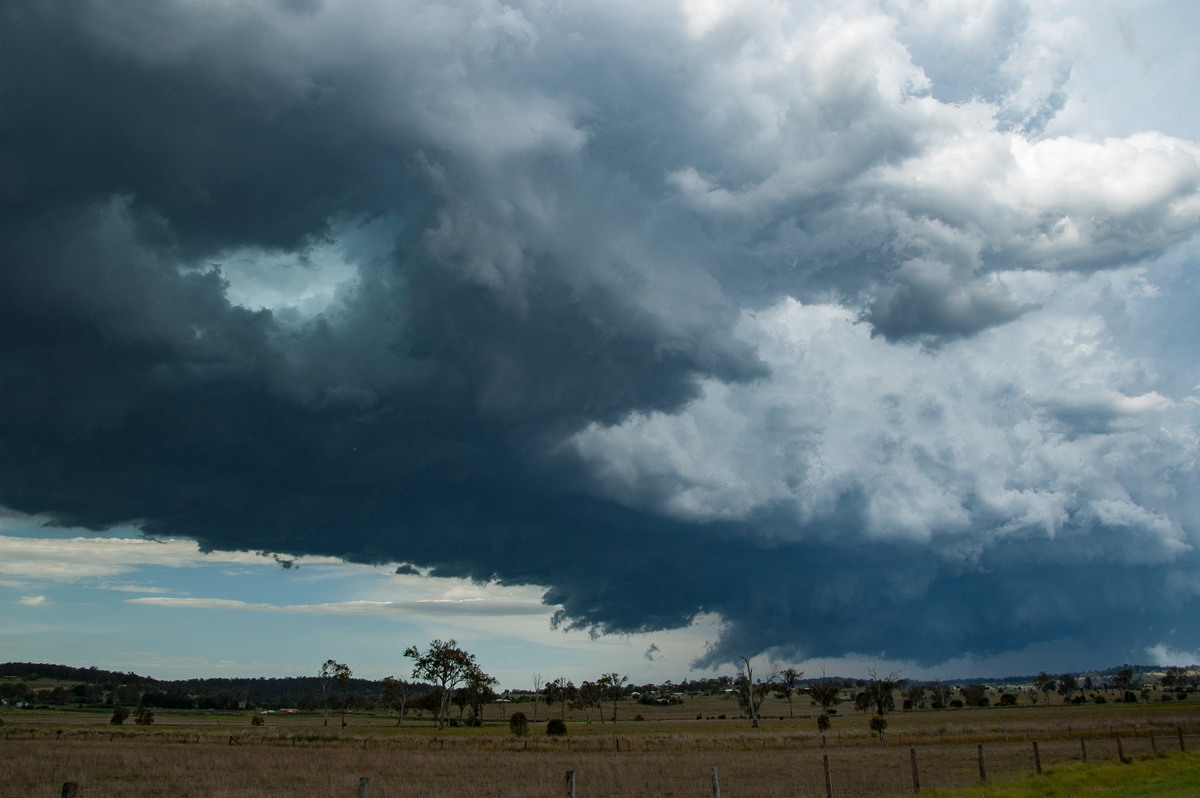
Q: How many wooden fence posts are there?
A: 12